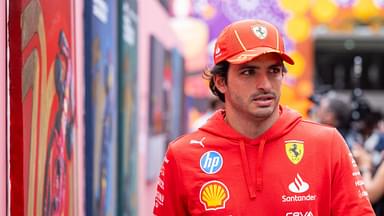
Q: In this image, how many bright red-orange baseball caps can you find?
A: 1